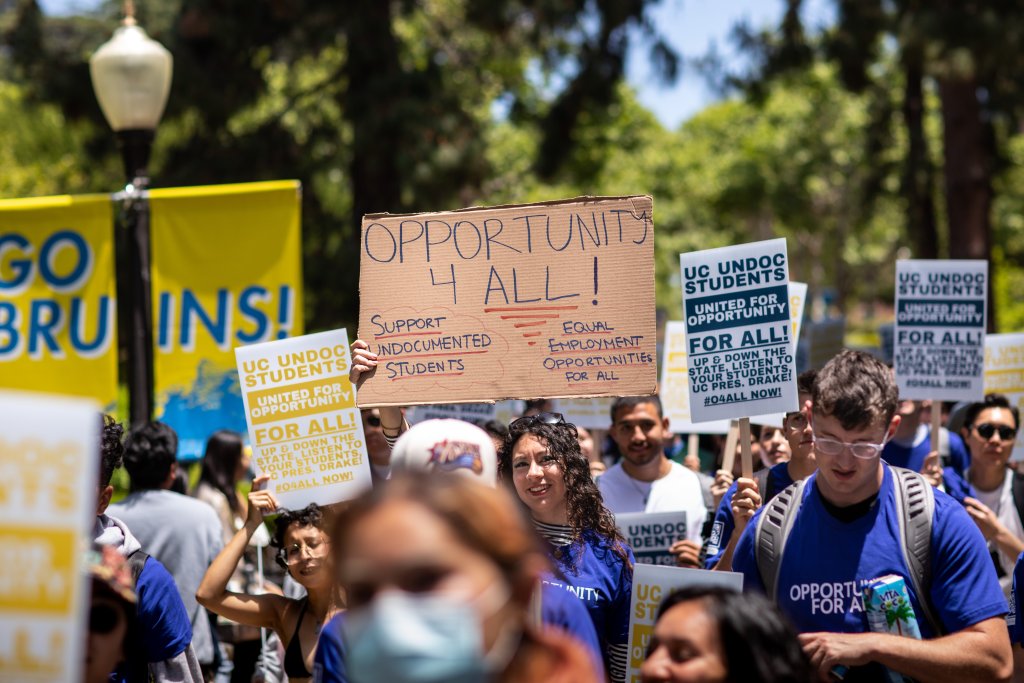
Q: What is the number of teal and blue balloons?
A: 0